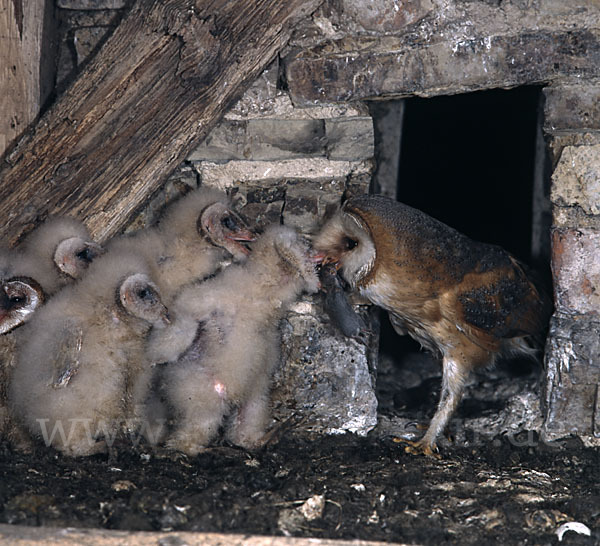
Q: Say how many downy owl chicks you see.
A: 5